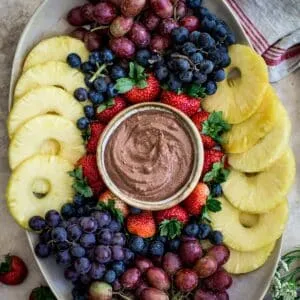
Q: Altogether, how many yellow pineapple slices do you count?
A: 11